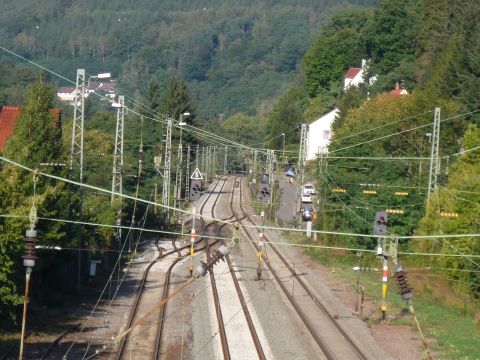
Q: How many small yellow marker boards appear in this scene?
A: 5